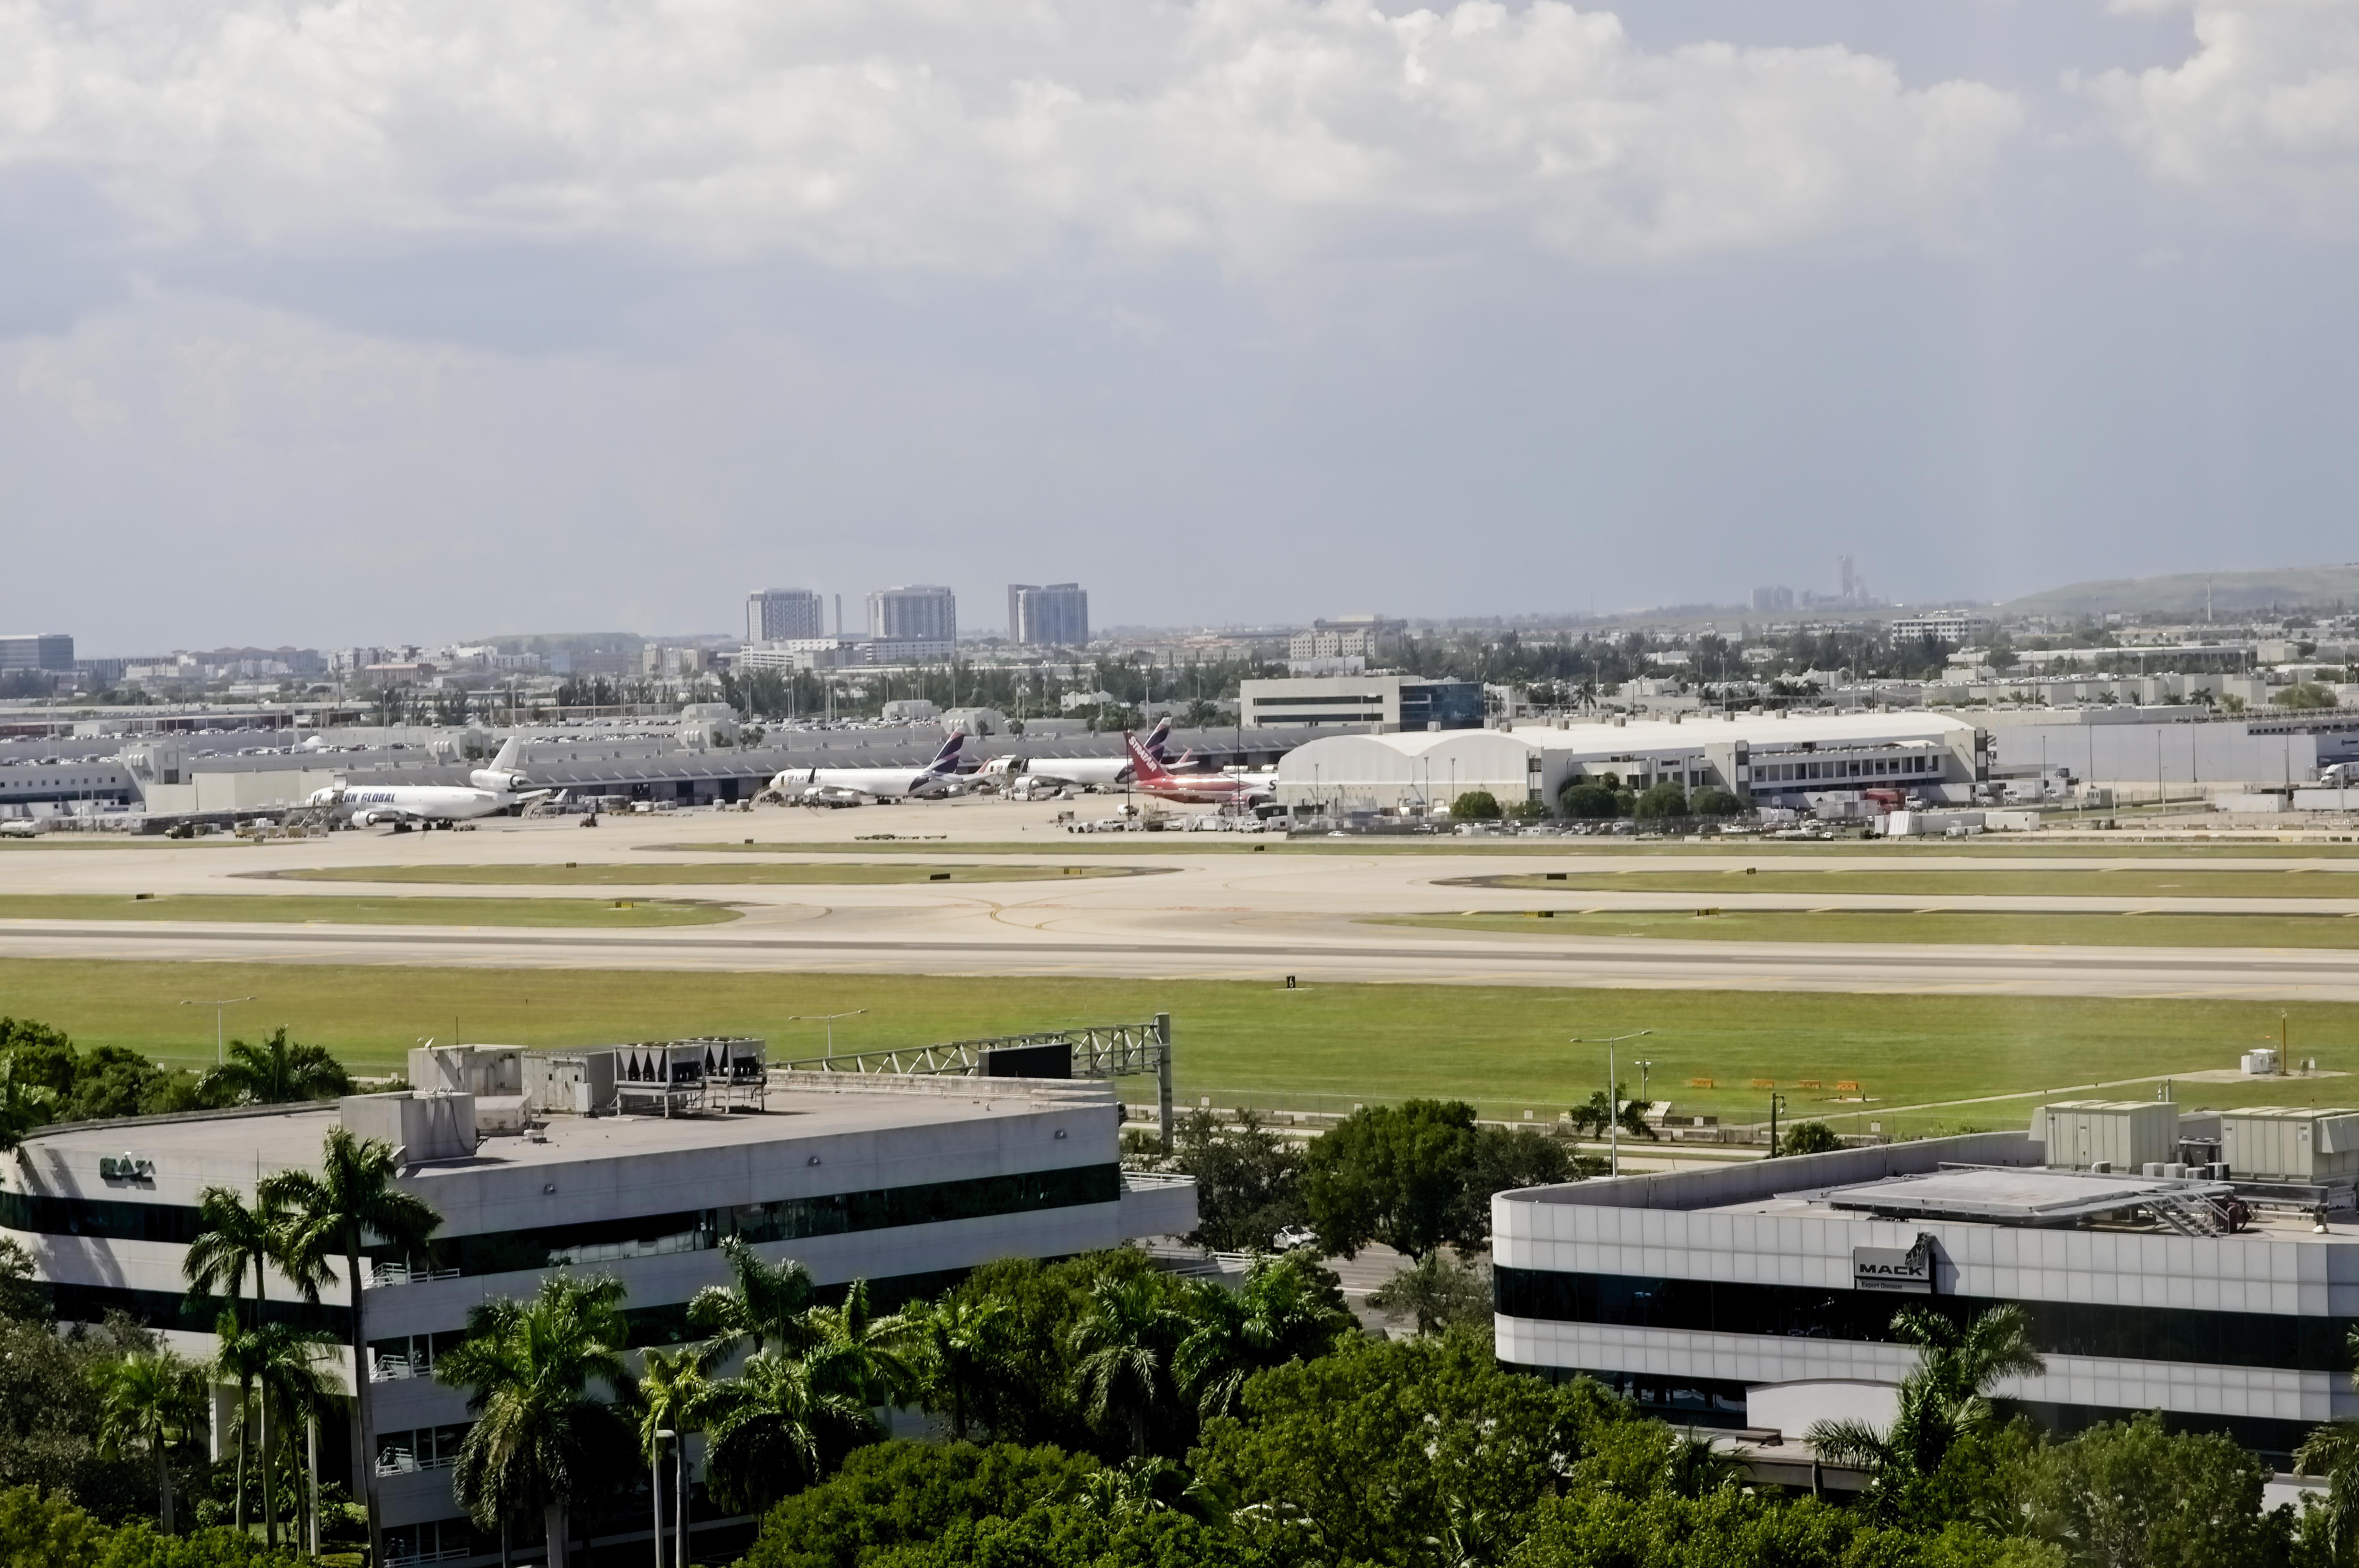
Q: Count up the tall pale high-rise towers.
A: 3